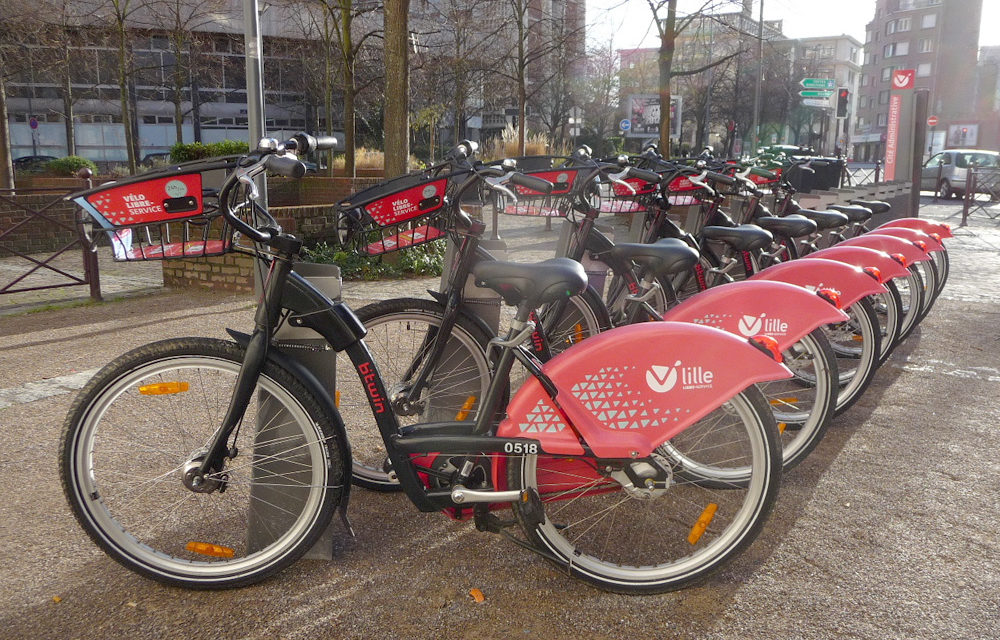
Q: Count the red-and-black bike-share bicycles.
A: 7